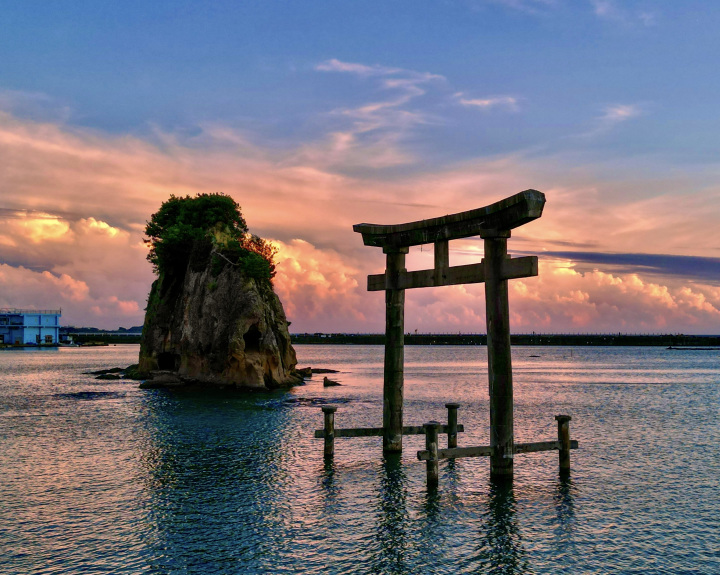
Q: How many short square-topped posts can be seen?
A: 4